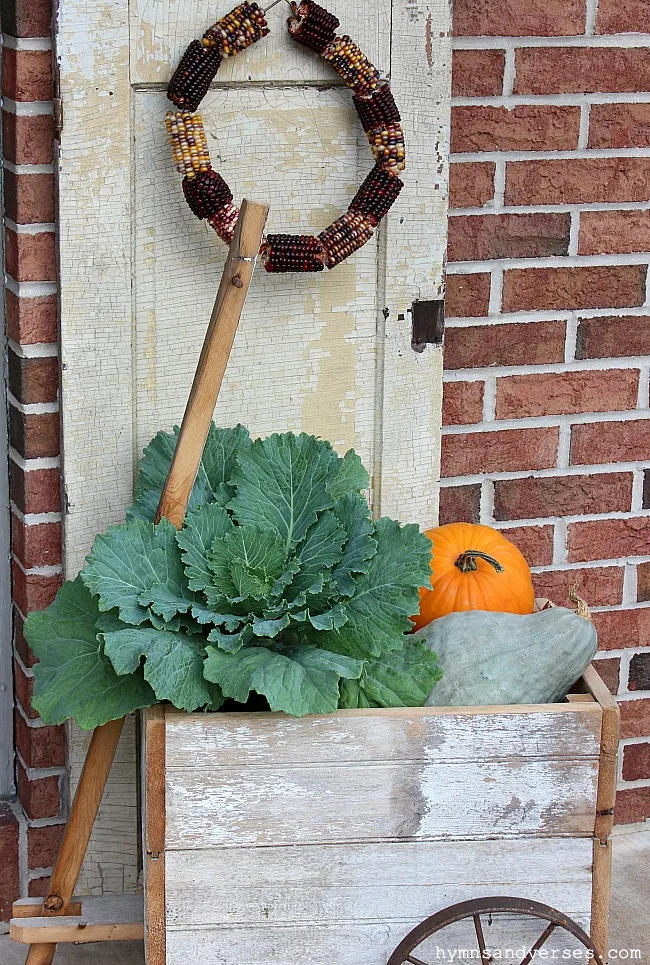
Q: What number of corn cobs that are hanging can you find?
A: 12